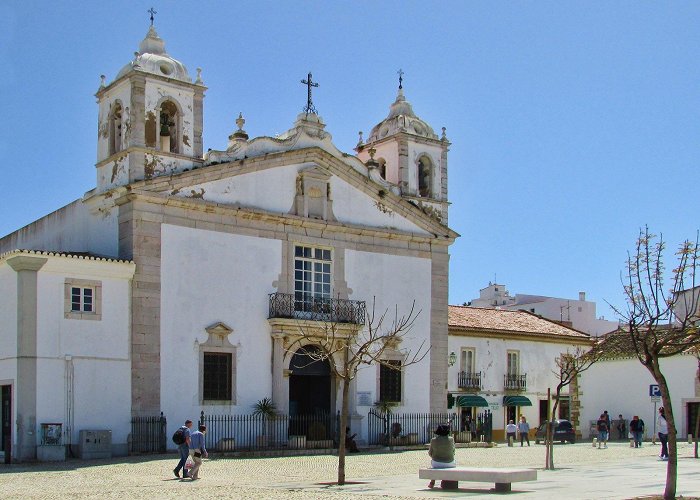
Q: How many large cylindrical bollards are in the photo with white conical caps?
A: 0